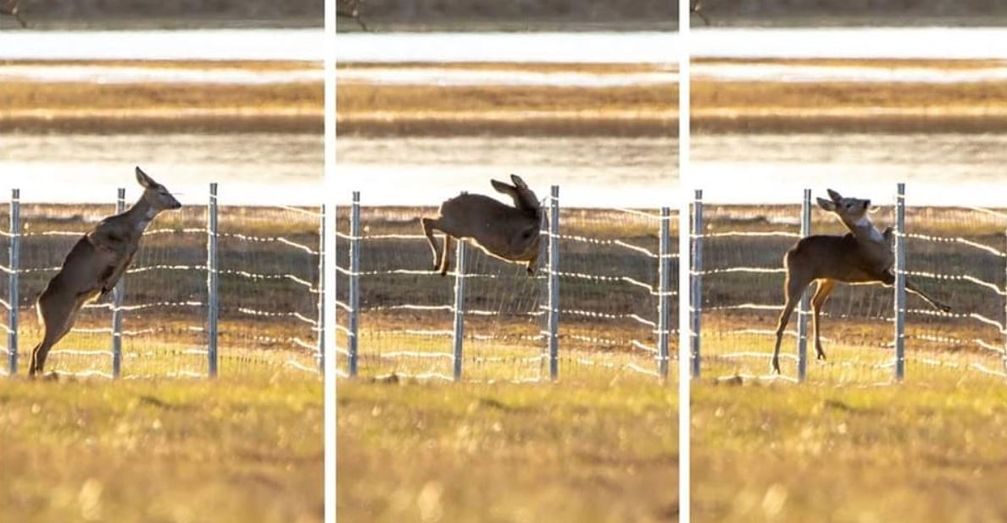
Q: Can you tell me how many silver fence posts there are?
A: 11